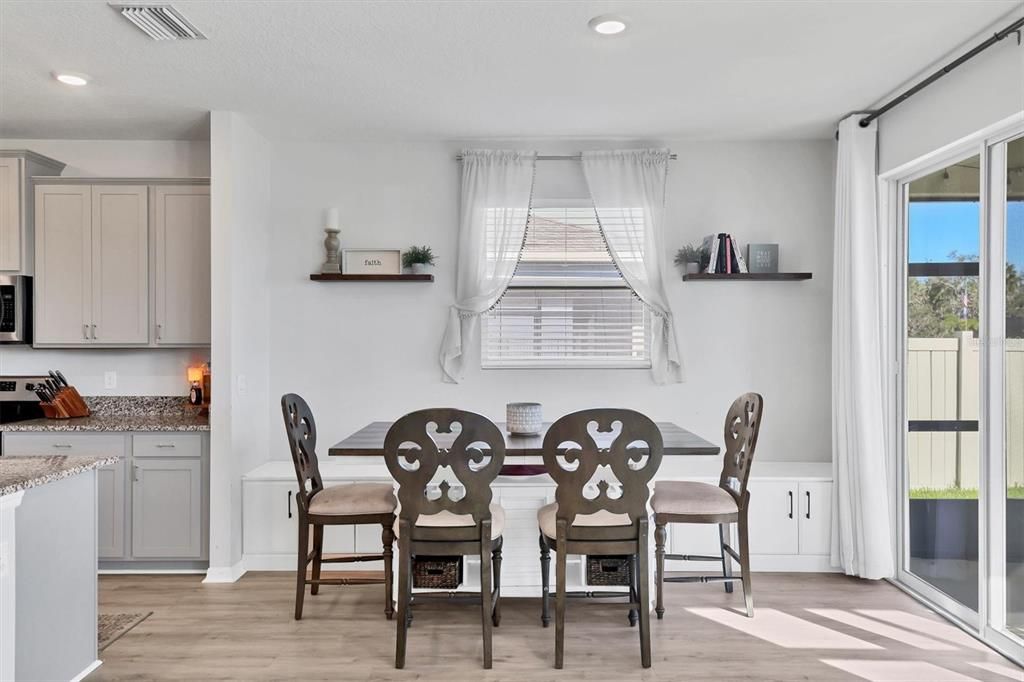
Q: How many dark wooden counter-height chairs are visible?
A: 4